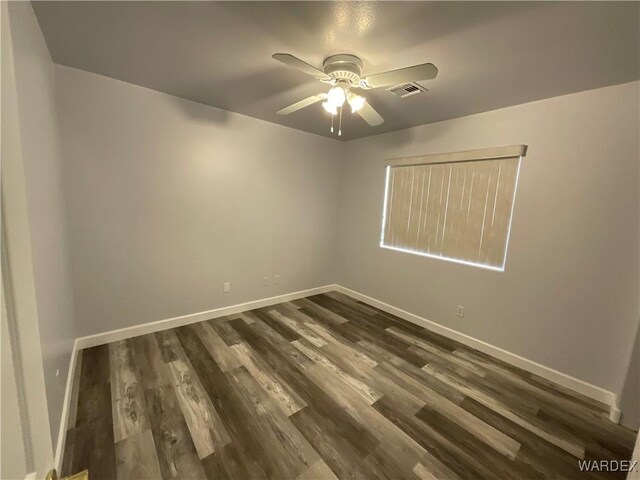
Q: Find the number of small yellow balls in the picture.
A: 0